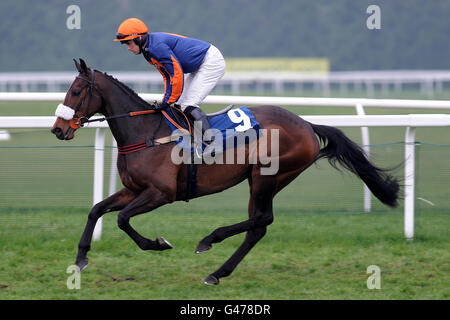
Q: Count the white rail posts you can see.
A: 4